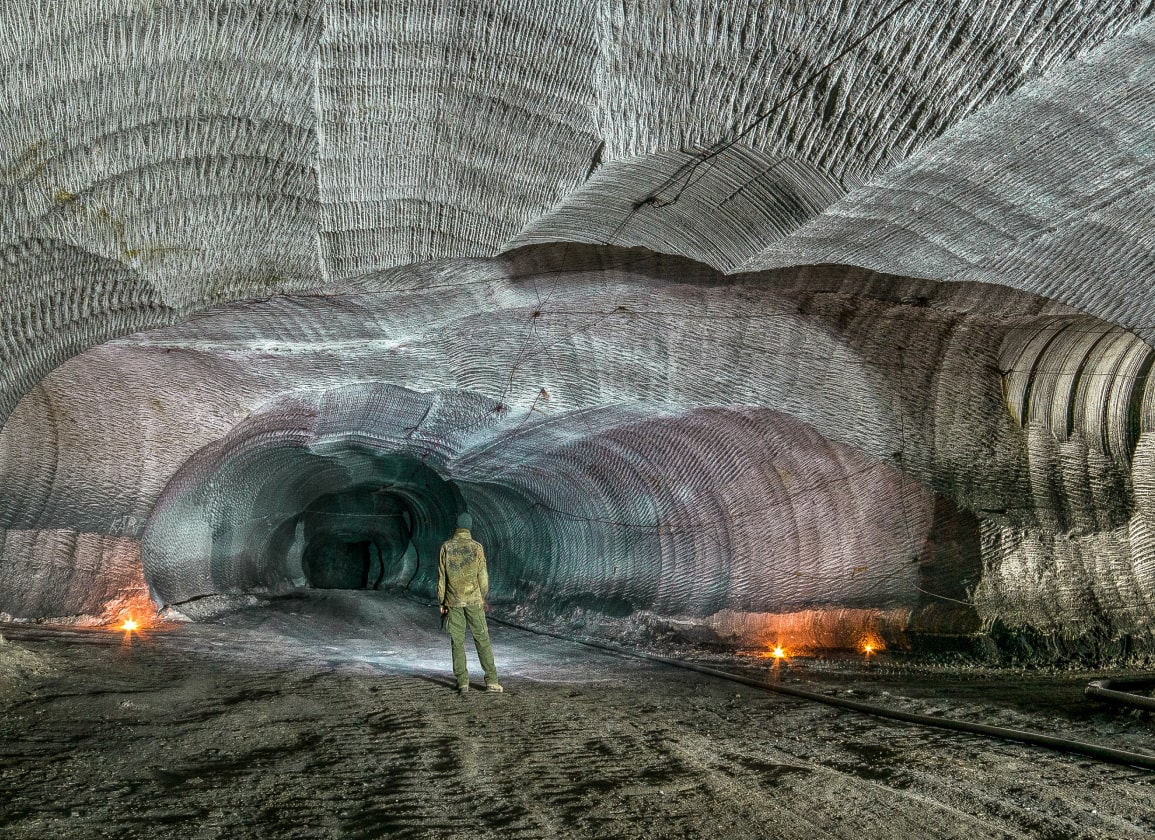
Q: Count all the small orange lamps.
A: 3